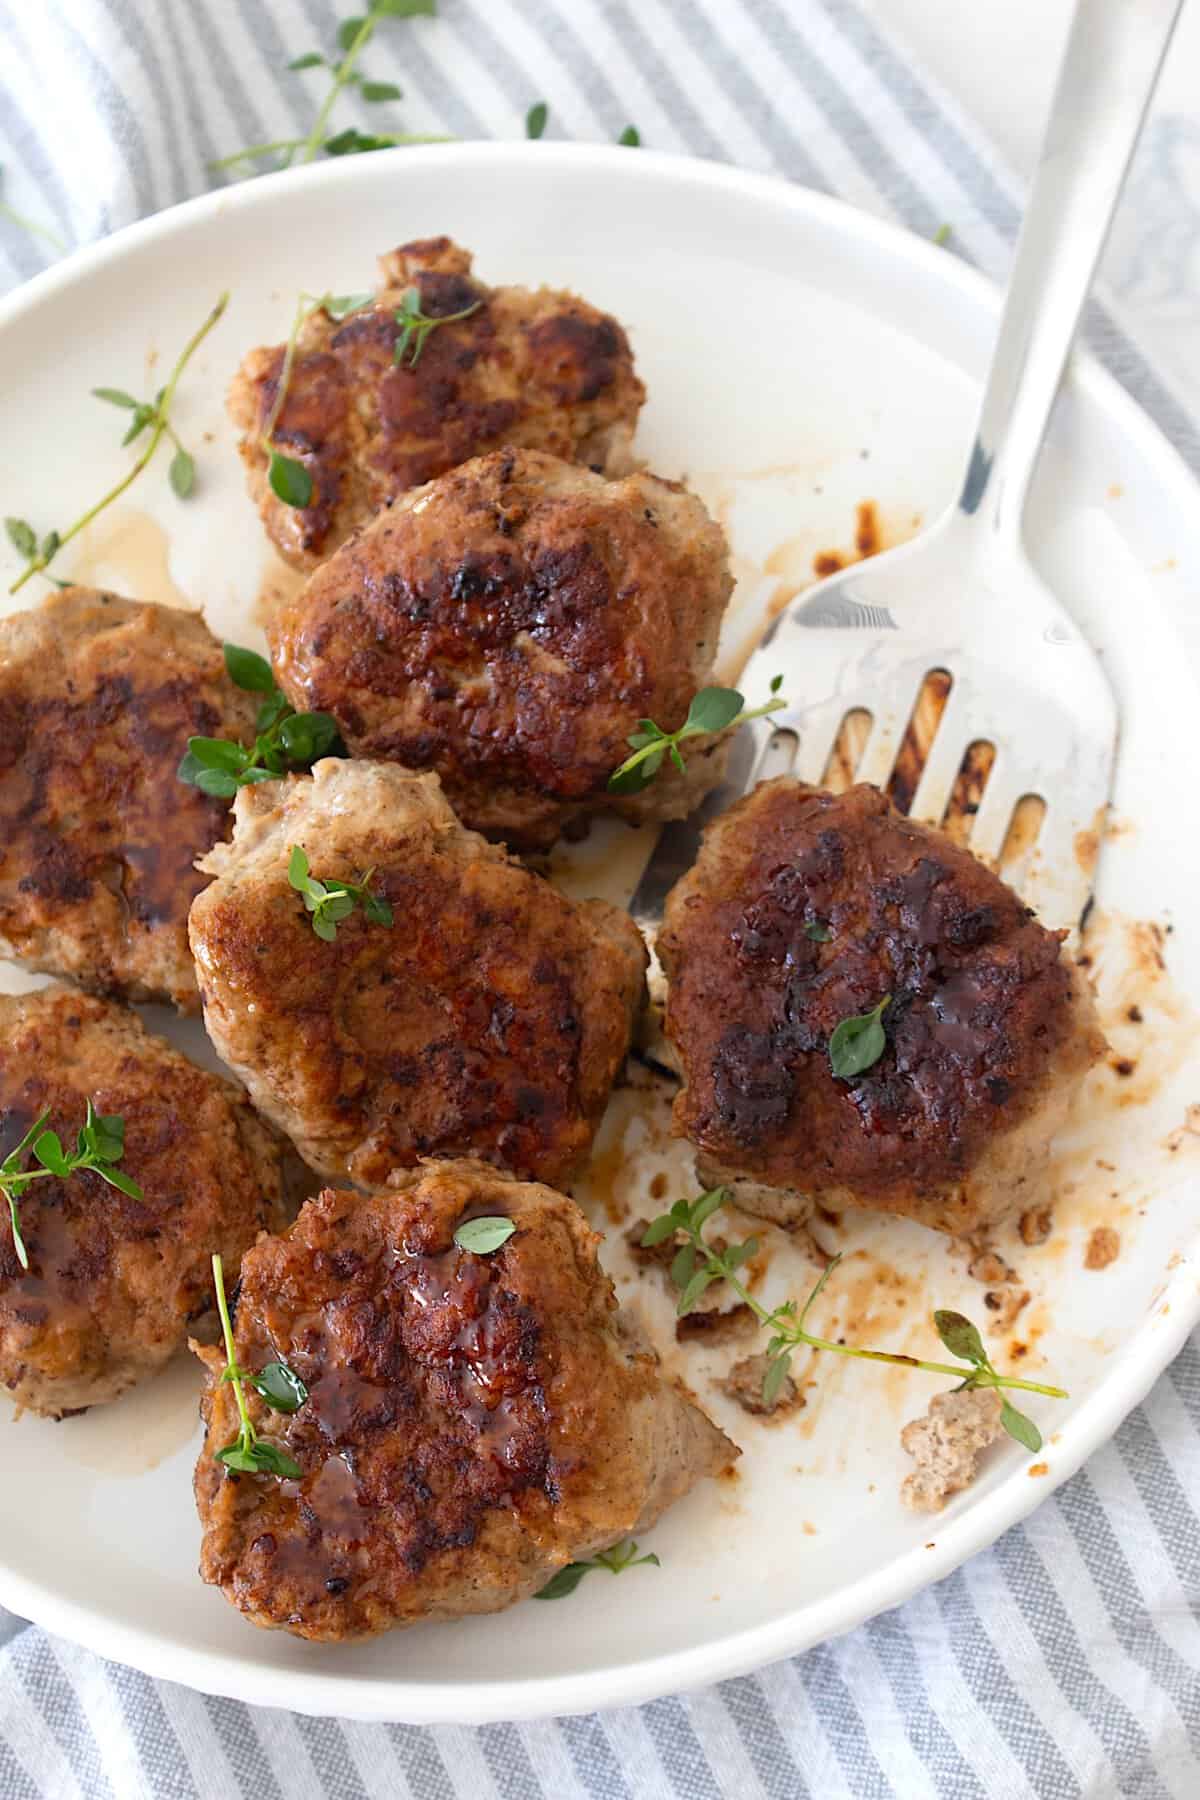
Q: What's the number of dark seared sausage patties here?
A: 7